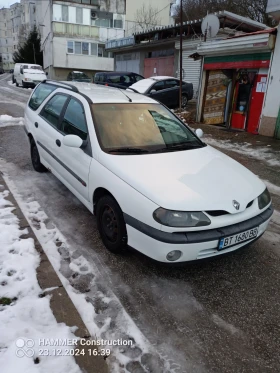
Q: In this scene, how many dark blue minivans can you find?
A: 1